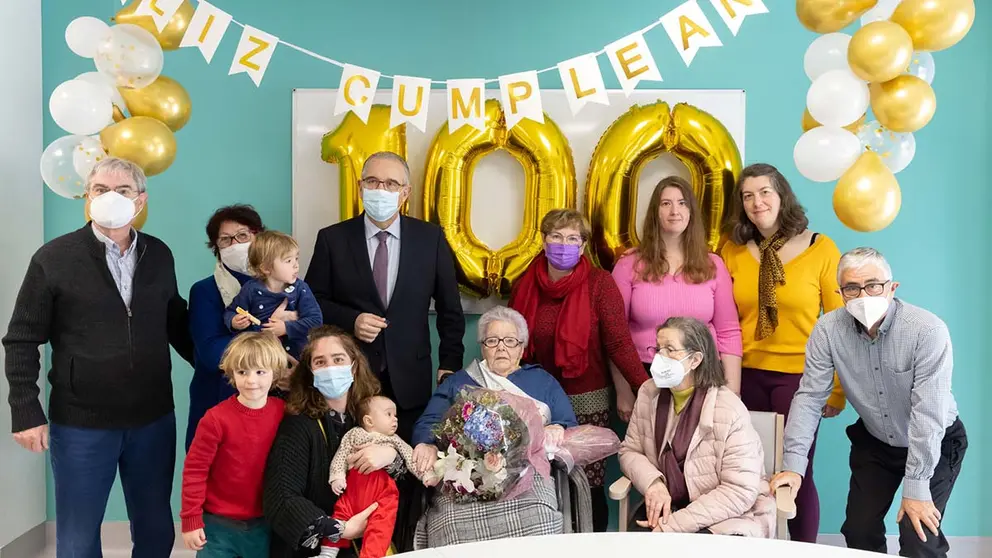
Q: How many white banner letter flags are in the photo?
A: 11